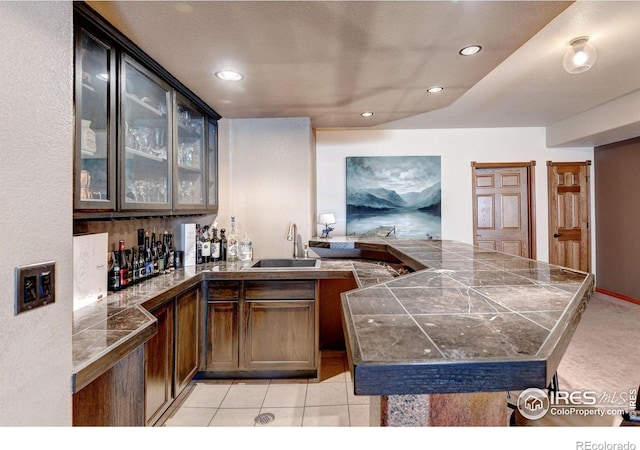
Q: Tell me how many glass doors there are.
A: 4